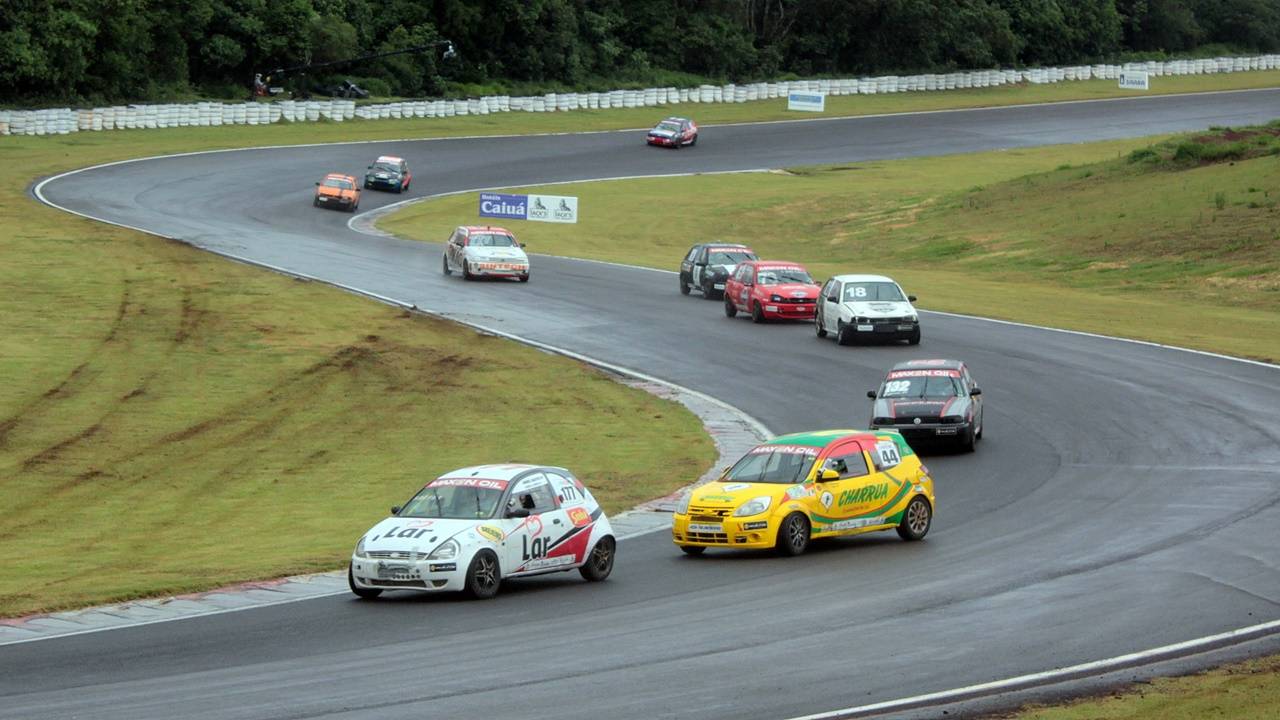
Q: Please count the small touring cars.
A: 10